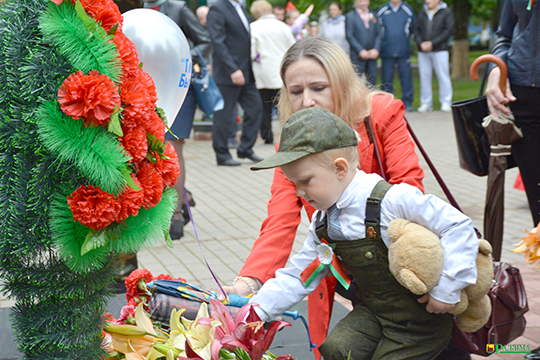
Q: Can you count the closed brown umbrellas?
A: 1